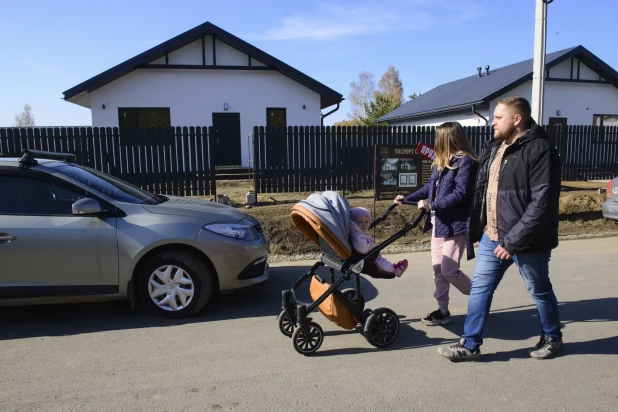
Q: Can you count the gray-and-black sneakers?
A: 2